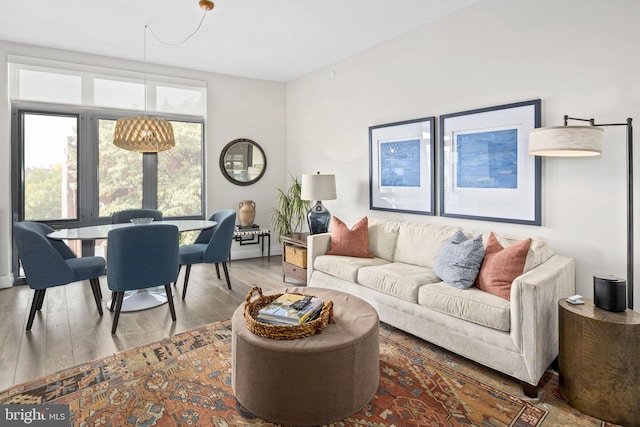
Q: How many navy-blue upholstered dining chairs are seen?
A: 4